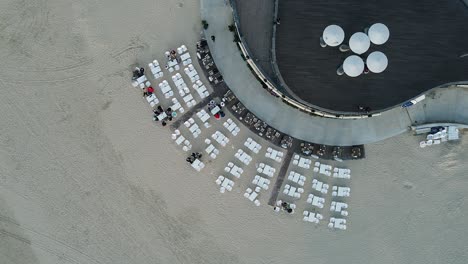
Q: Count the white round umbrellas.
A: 5